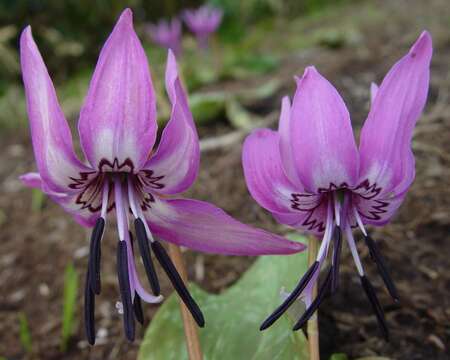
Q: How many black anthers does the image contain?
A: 11